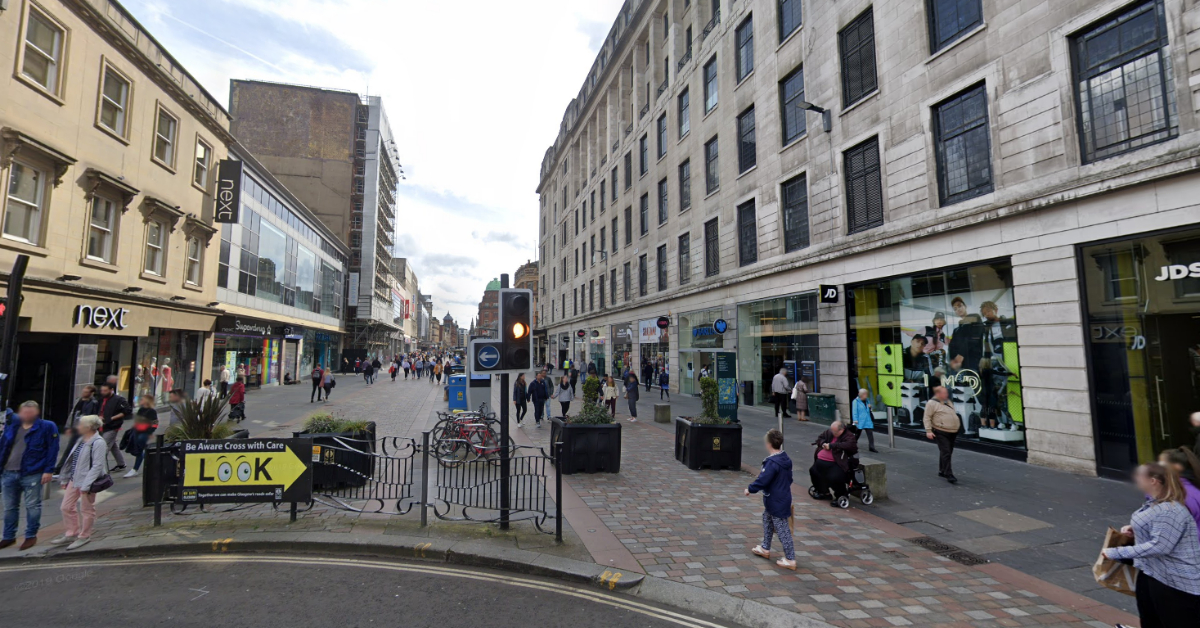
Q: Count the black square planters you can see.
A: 4